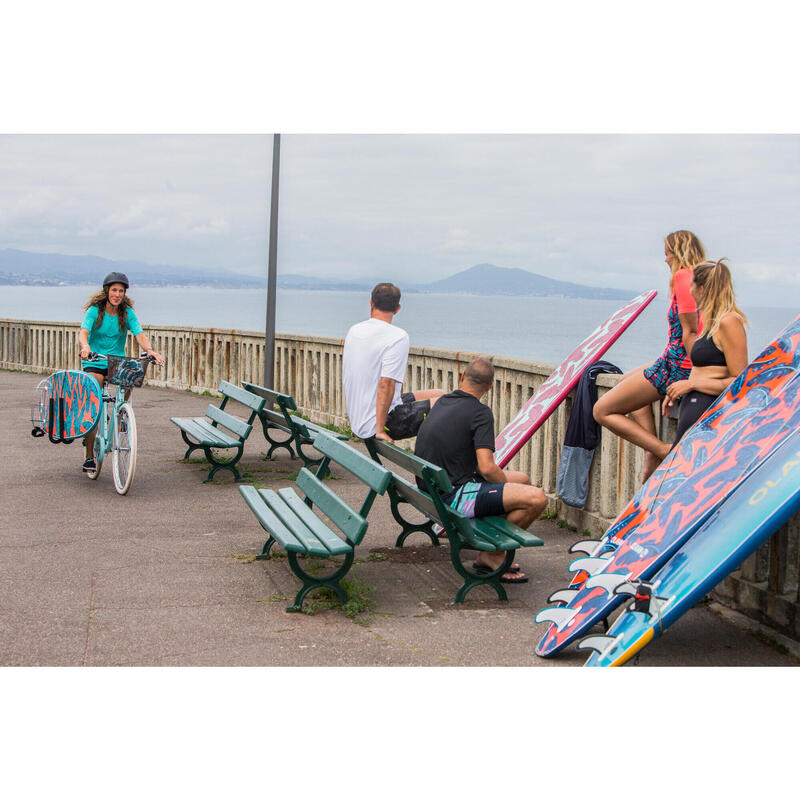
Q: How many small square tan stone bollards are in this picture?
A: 0